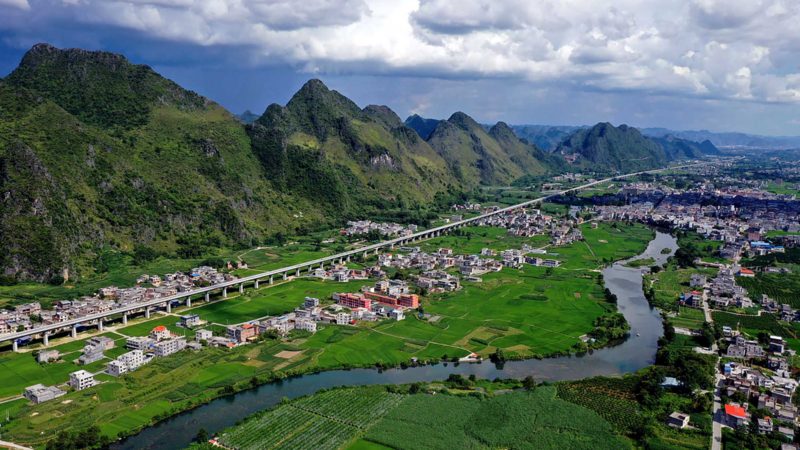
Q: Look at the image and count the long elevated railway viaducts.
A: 1